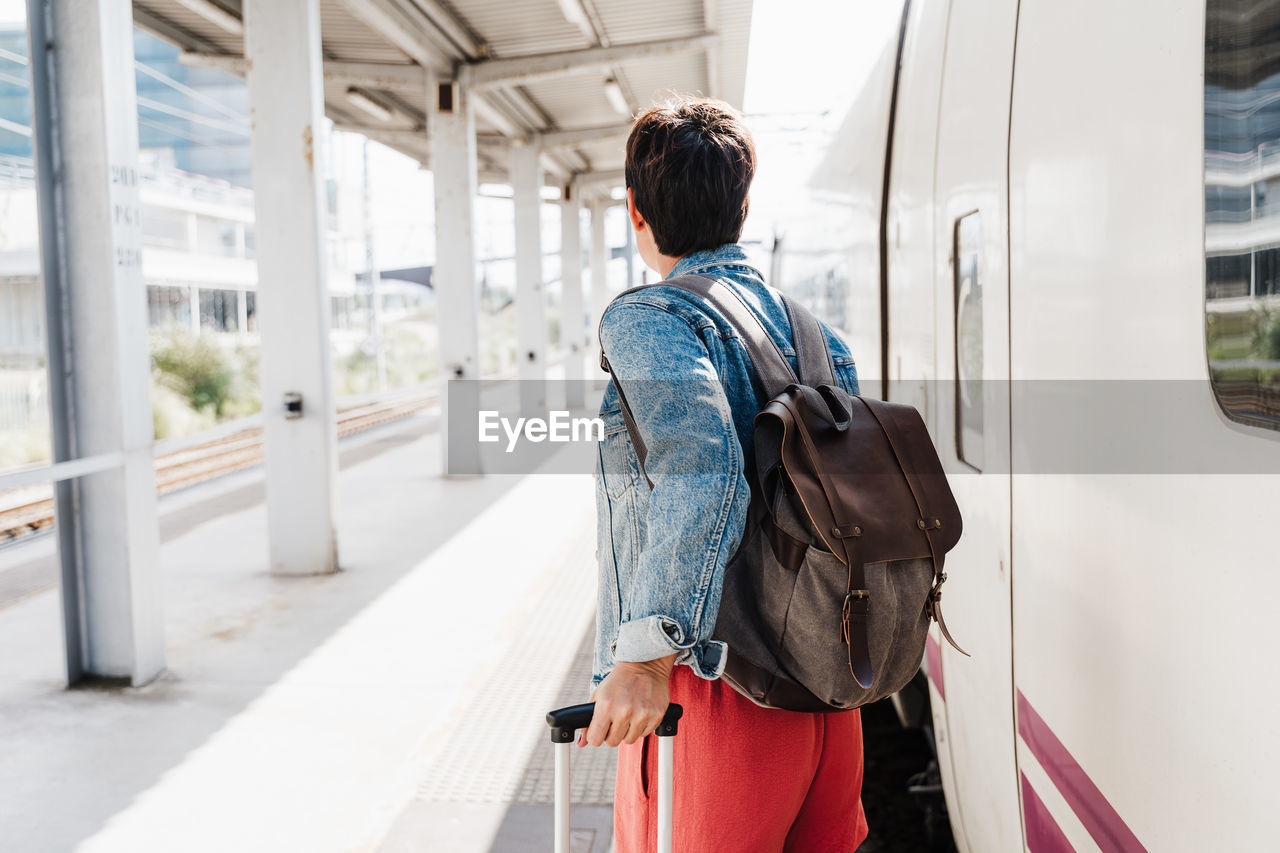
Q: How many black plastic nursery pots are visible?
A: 0